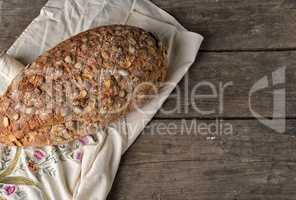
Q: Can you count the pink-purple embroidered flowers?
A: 4